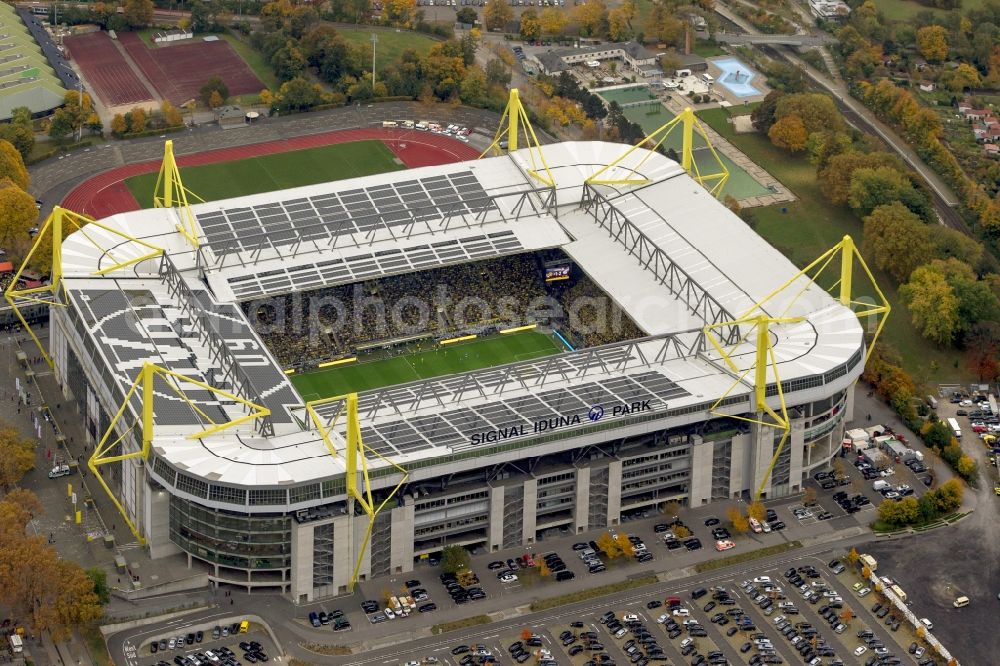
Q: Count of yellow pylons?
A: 8